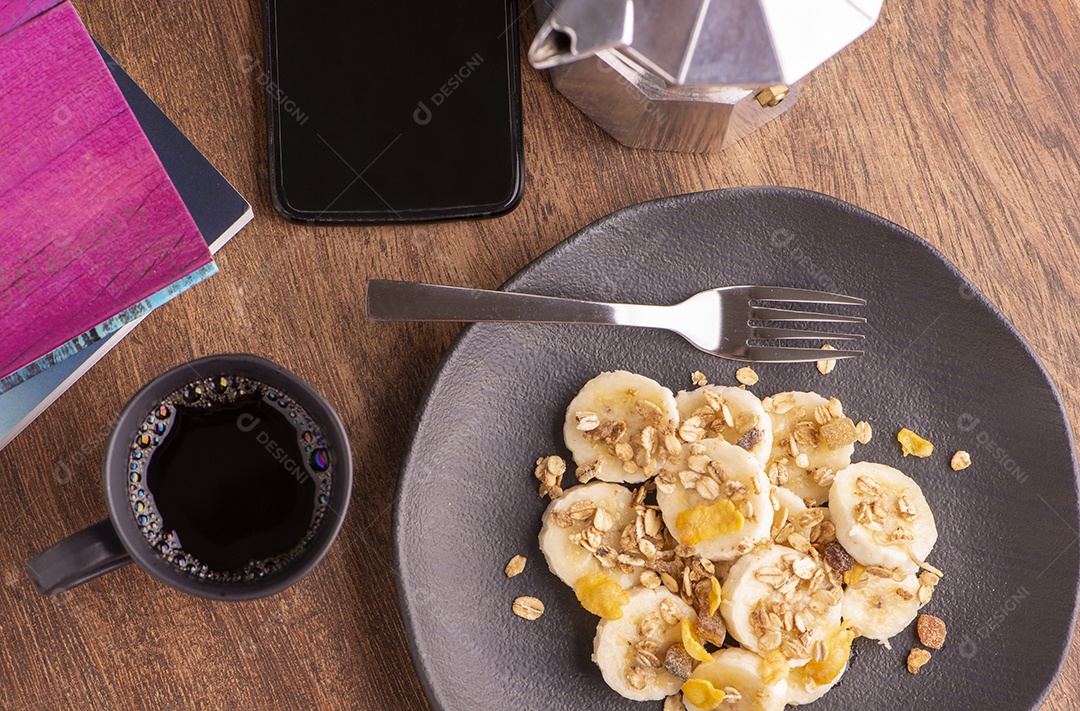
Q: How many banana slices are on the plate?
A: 12